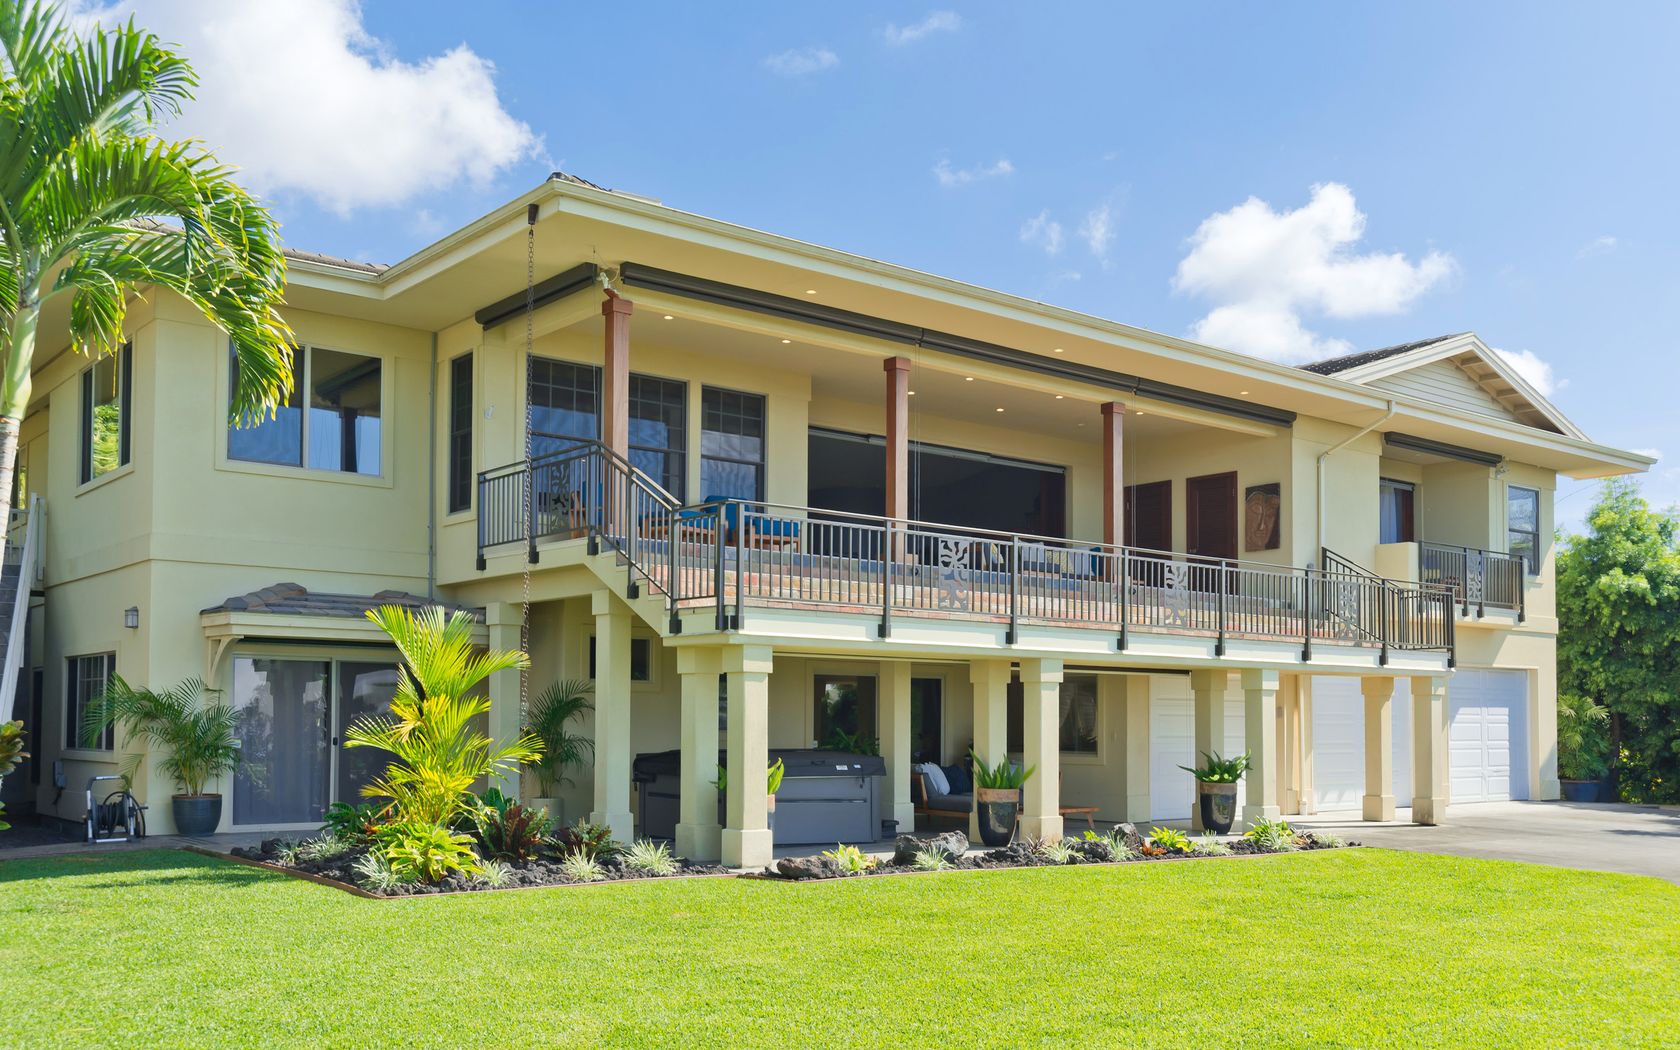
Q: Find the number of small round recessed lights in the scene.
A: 10